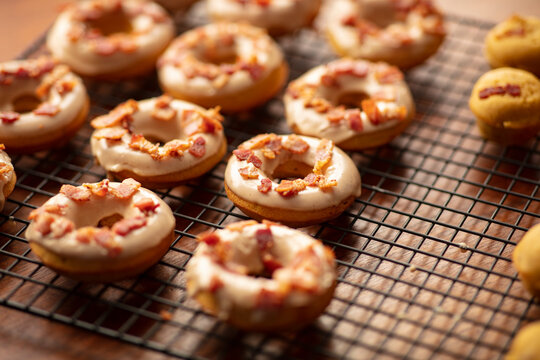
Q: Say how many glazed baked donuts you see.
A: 11